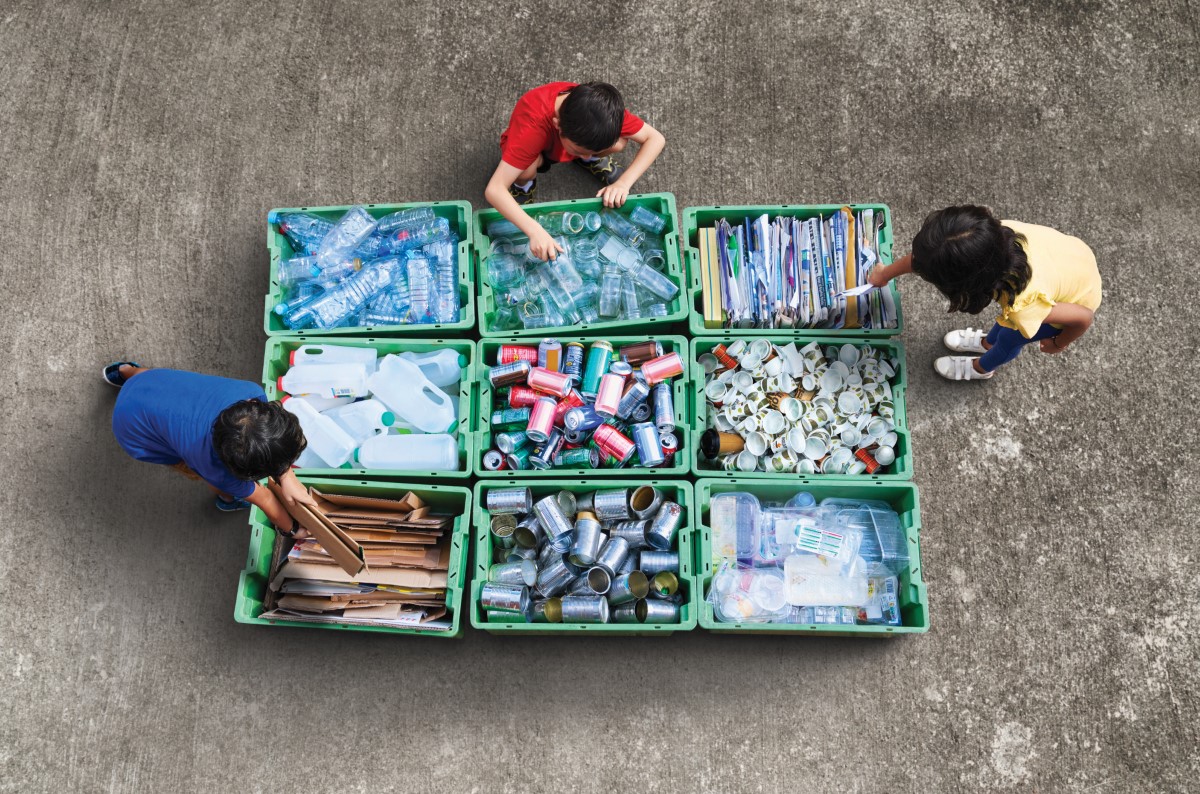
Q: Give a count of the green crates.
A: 9